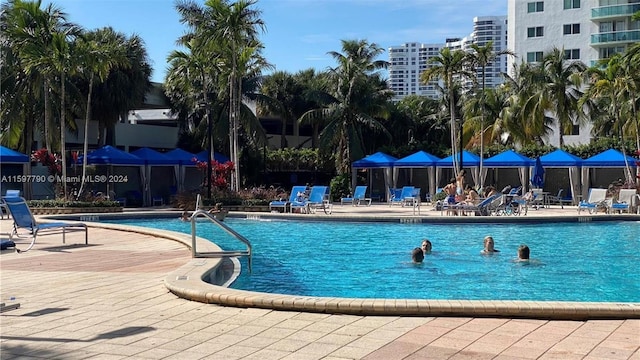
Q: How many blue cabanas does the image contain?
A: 11